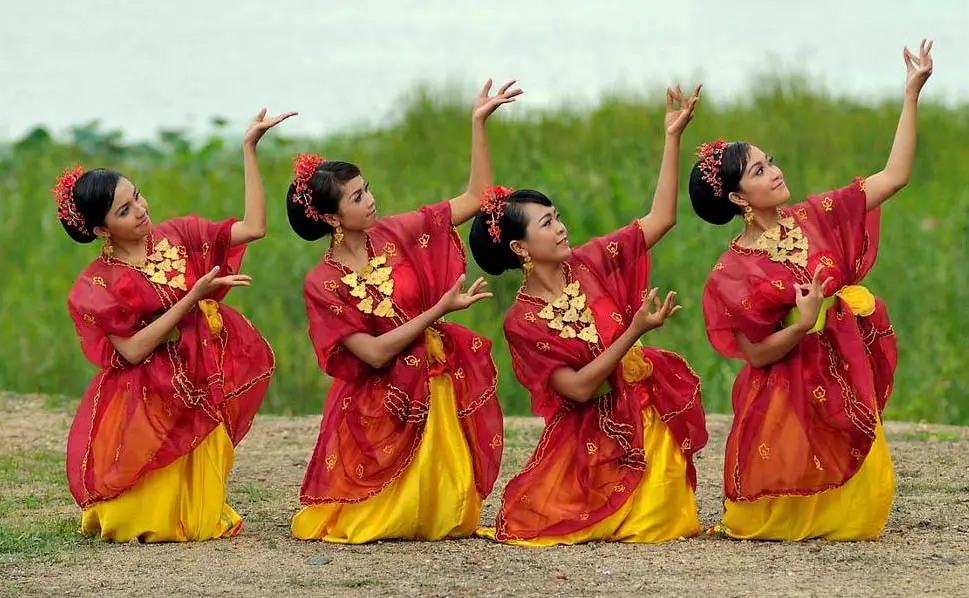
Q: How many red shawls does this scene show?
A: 4